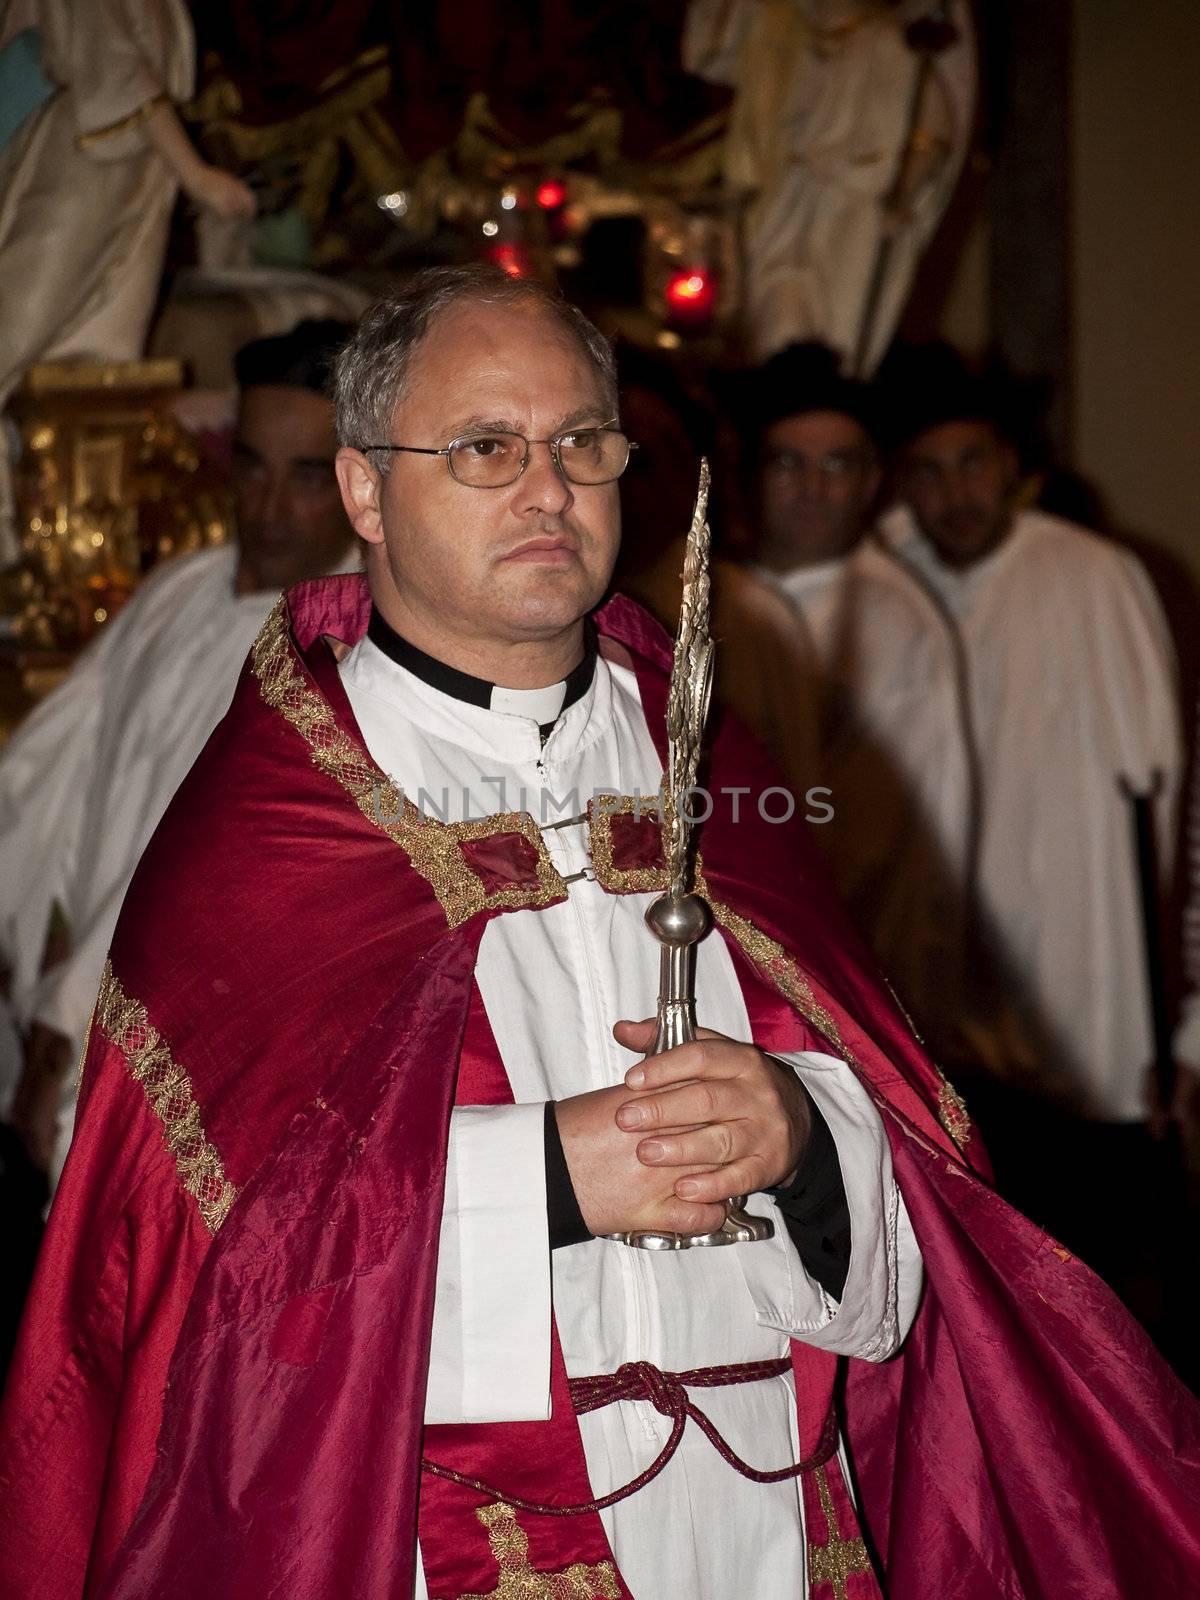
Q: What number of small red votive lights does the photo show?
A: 3